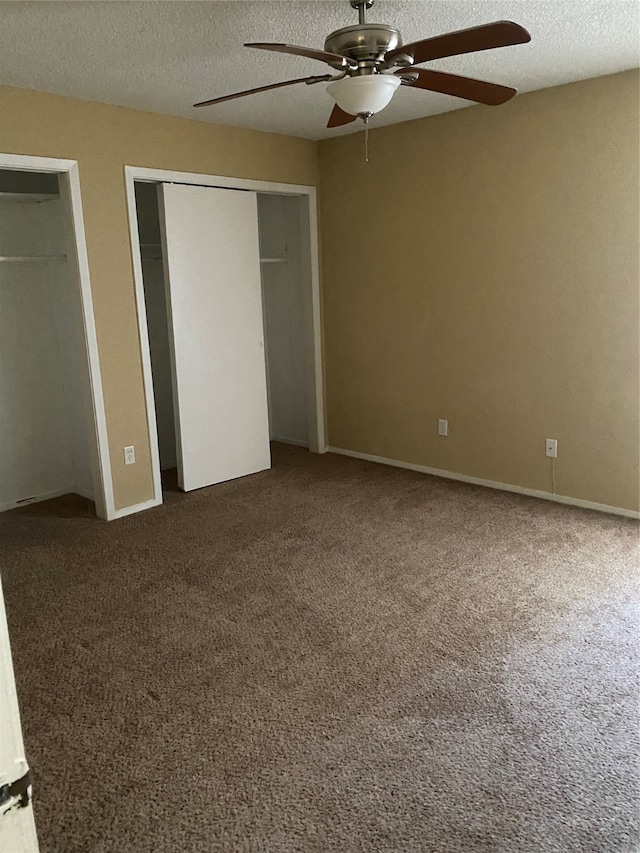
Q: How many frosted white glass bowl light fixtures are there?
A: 1